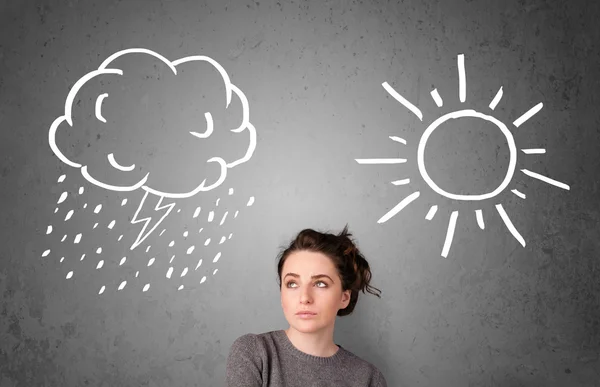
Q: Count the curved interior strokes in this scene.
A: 3